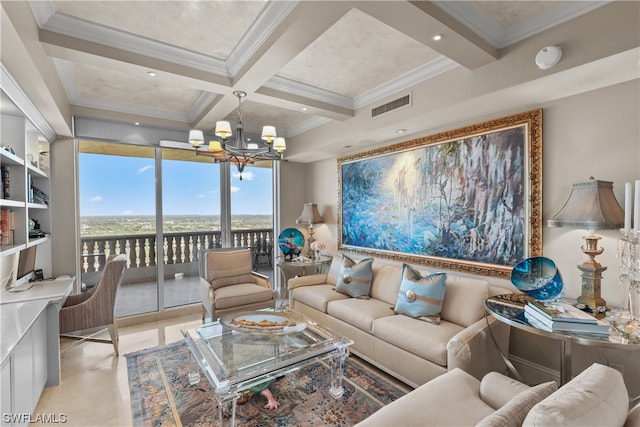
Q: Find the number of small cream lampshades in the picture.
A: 6